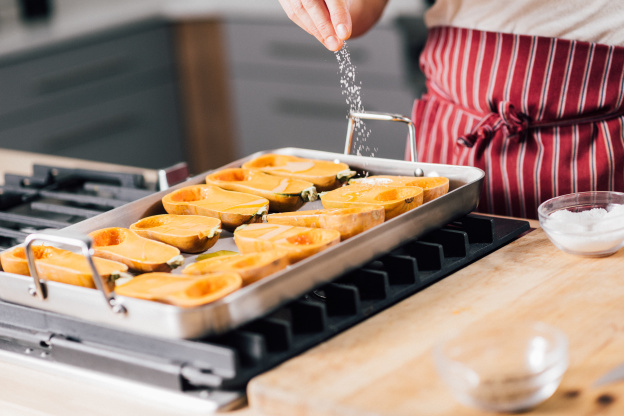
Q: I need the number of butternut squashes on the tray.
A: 12